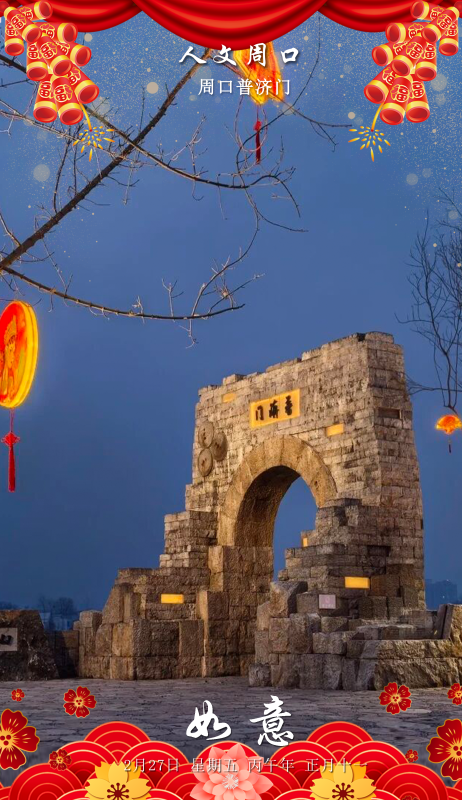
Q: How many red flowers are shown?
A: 8